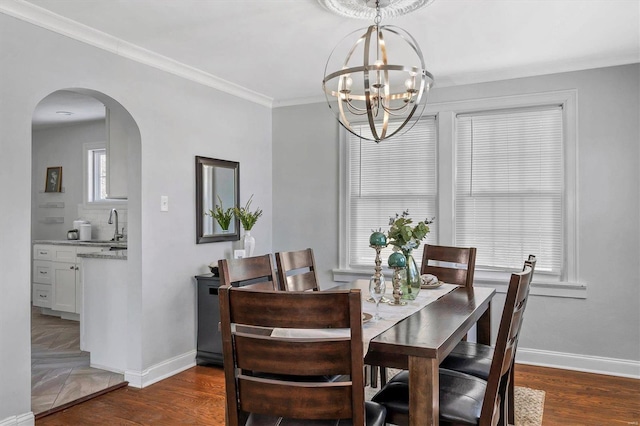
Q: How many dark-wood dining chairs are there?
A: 6